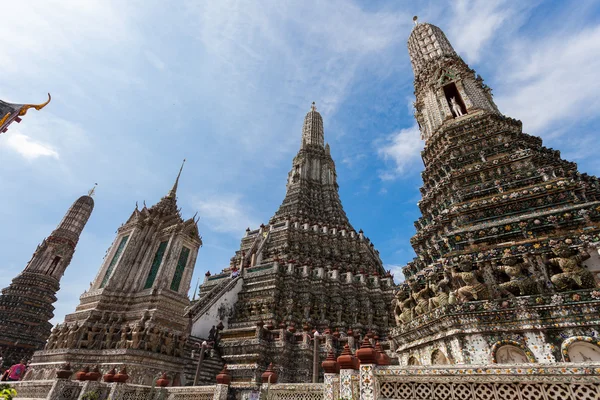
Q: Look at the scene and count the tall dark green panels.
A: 3